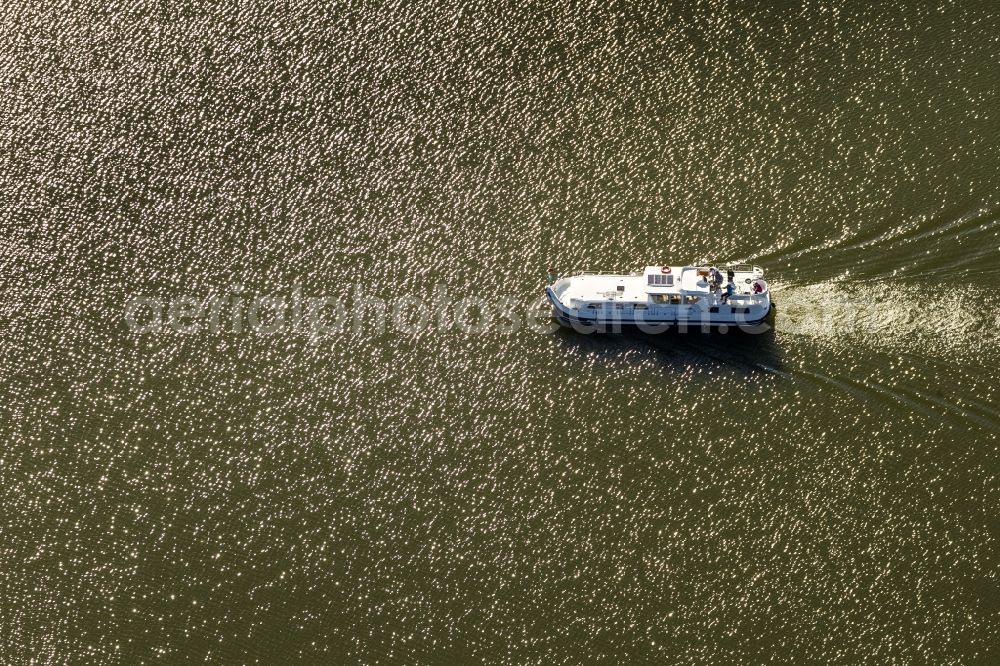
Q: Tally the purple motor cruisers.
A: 0